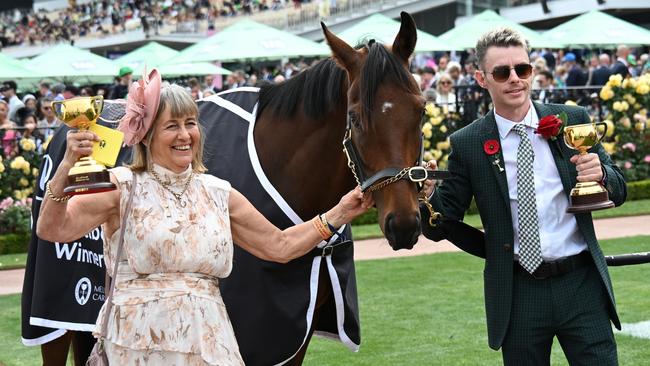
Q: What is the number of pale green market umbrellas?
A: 7